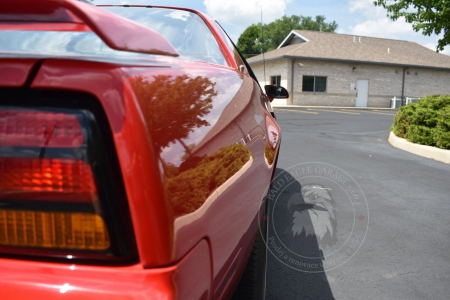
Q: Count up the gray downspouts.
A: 2